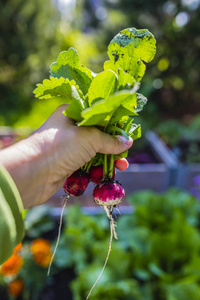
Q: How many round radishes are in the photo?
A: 3